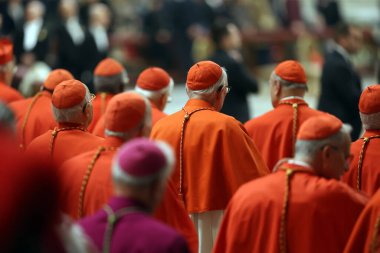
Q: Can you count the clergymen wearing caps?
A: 11